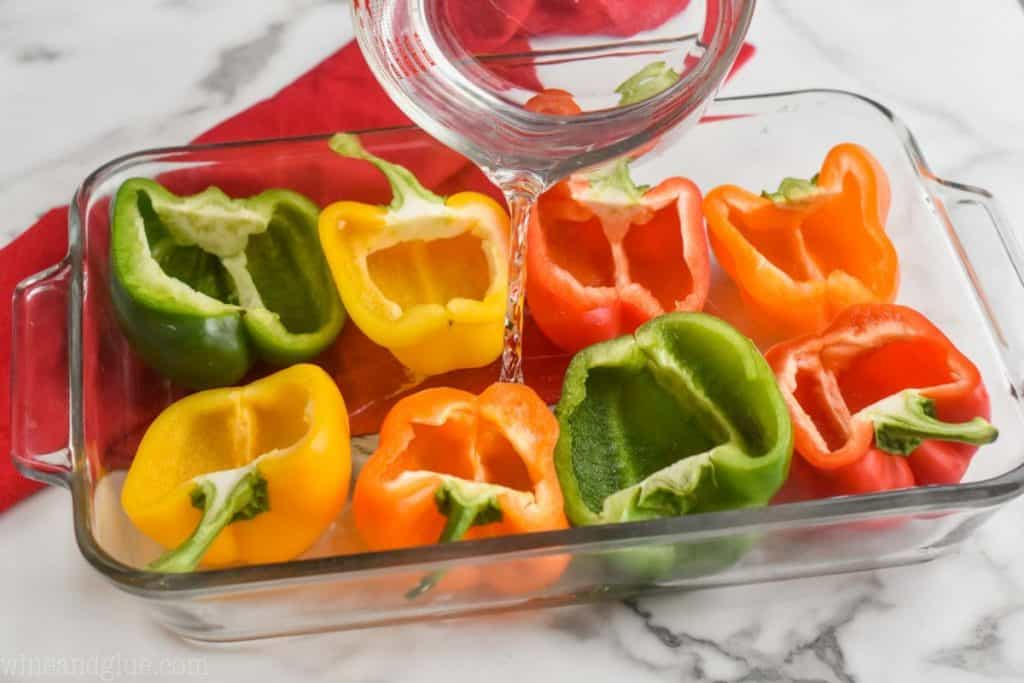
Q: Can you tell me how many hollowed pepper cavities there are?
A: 8